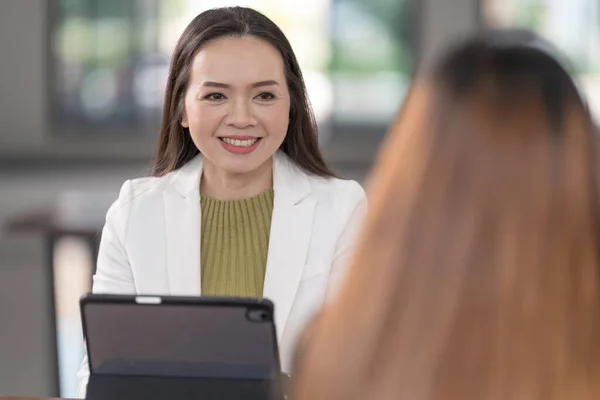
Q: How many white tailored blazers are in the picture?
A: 1